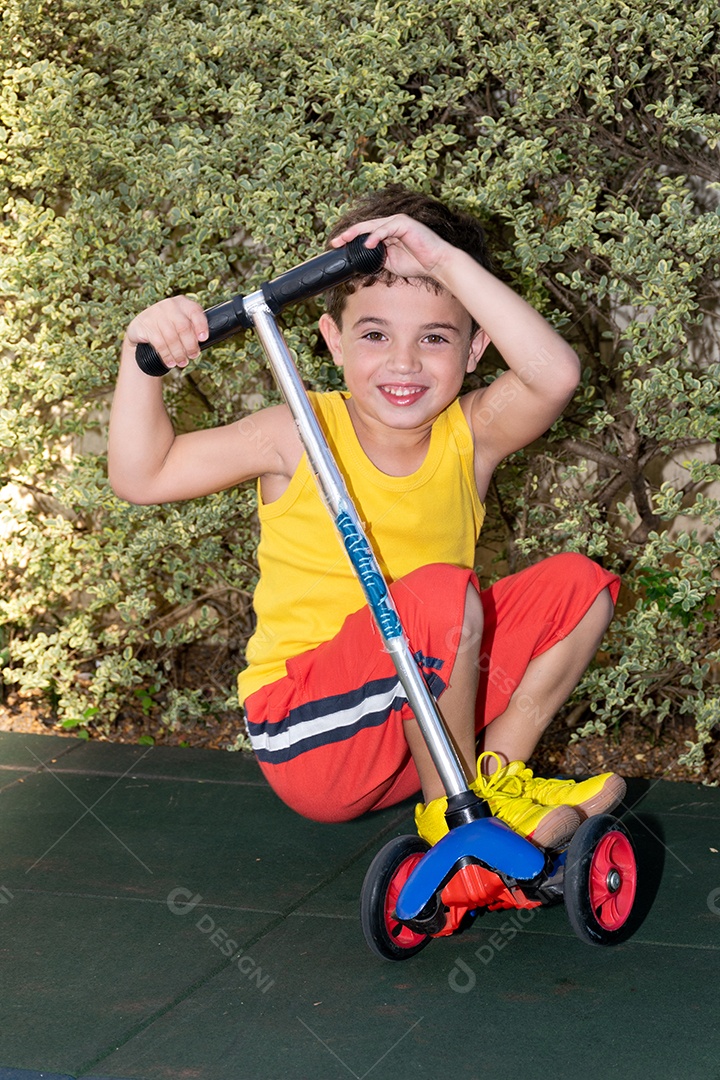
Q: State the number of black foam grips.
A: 2